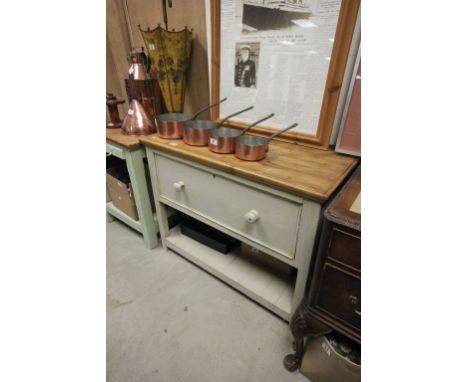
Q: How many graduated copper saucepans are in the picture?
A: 4